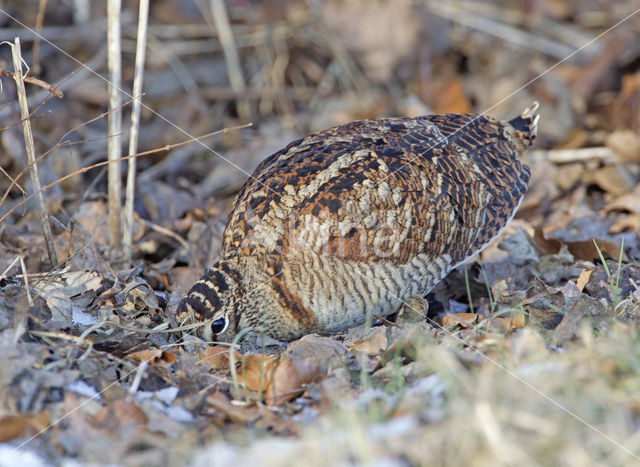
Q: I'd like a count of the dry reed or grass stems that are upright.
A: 3